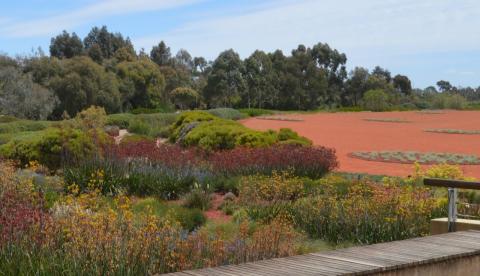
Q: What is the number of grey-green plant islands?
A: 5